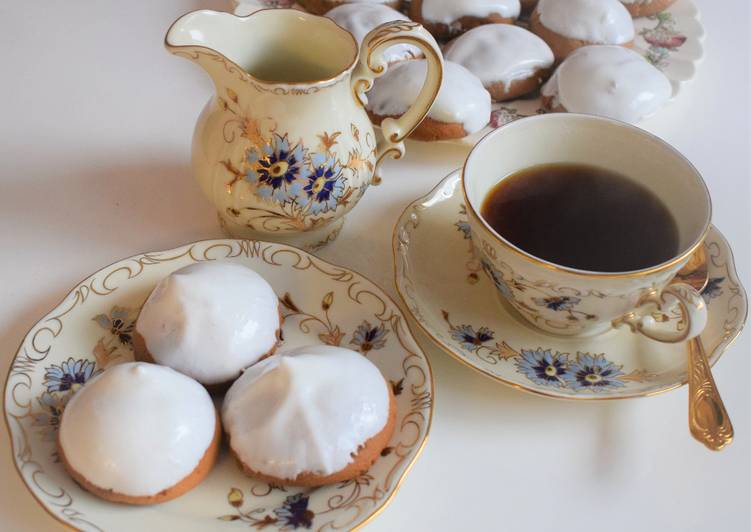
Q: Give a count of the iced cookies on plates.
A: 11